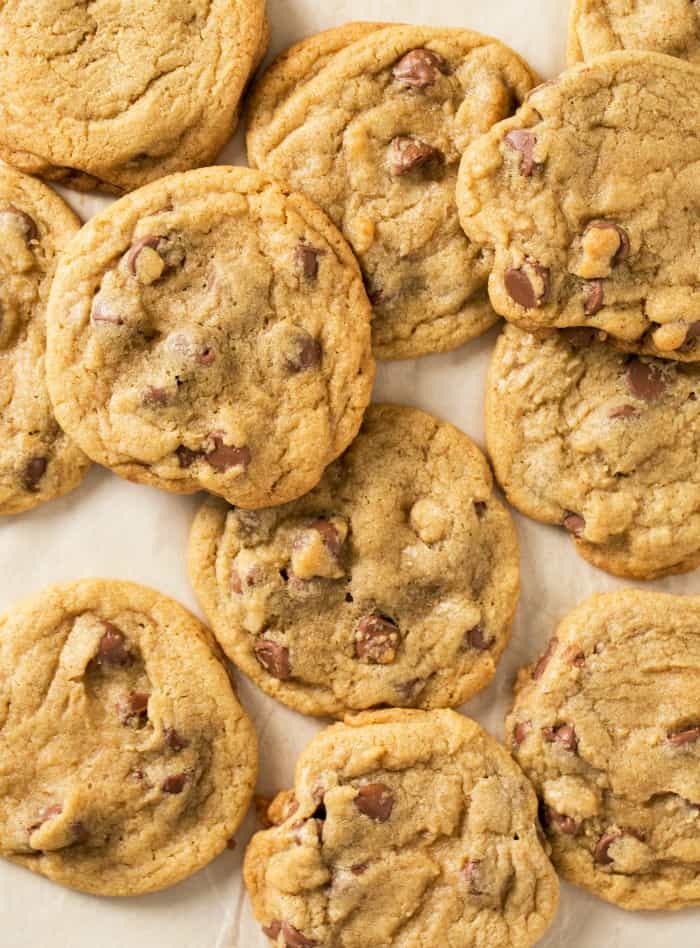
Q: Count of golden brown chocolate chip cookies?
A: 11